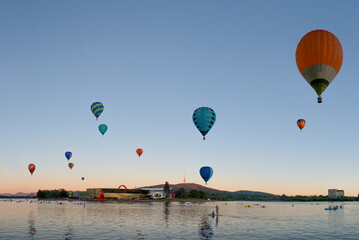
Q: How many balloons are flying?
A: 11